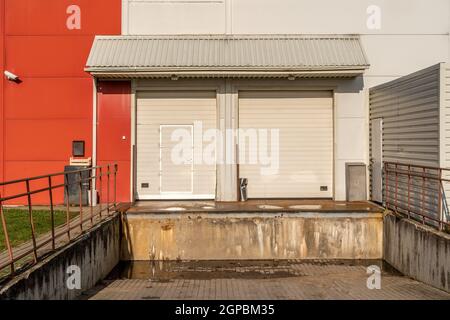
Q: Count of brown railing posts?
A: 14